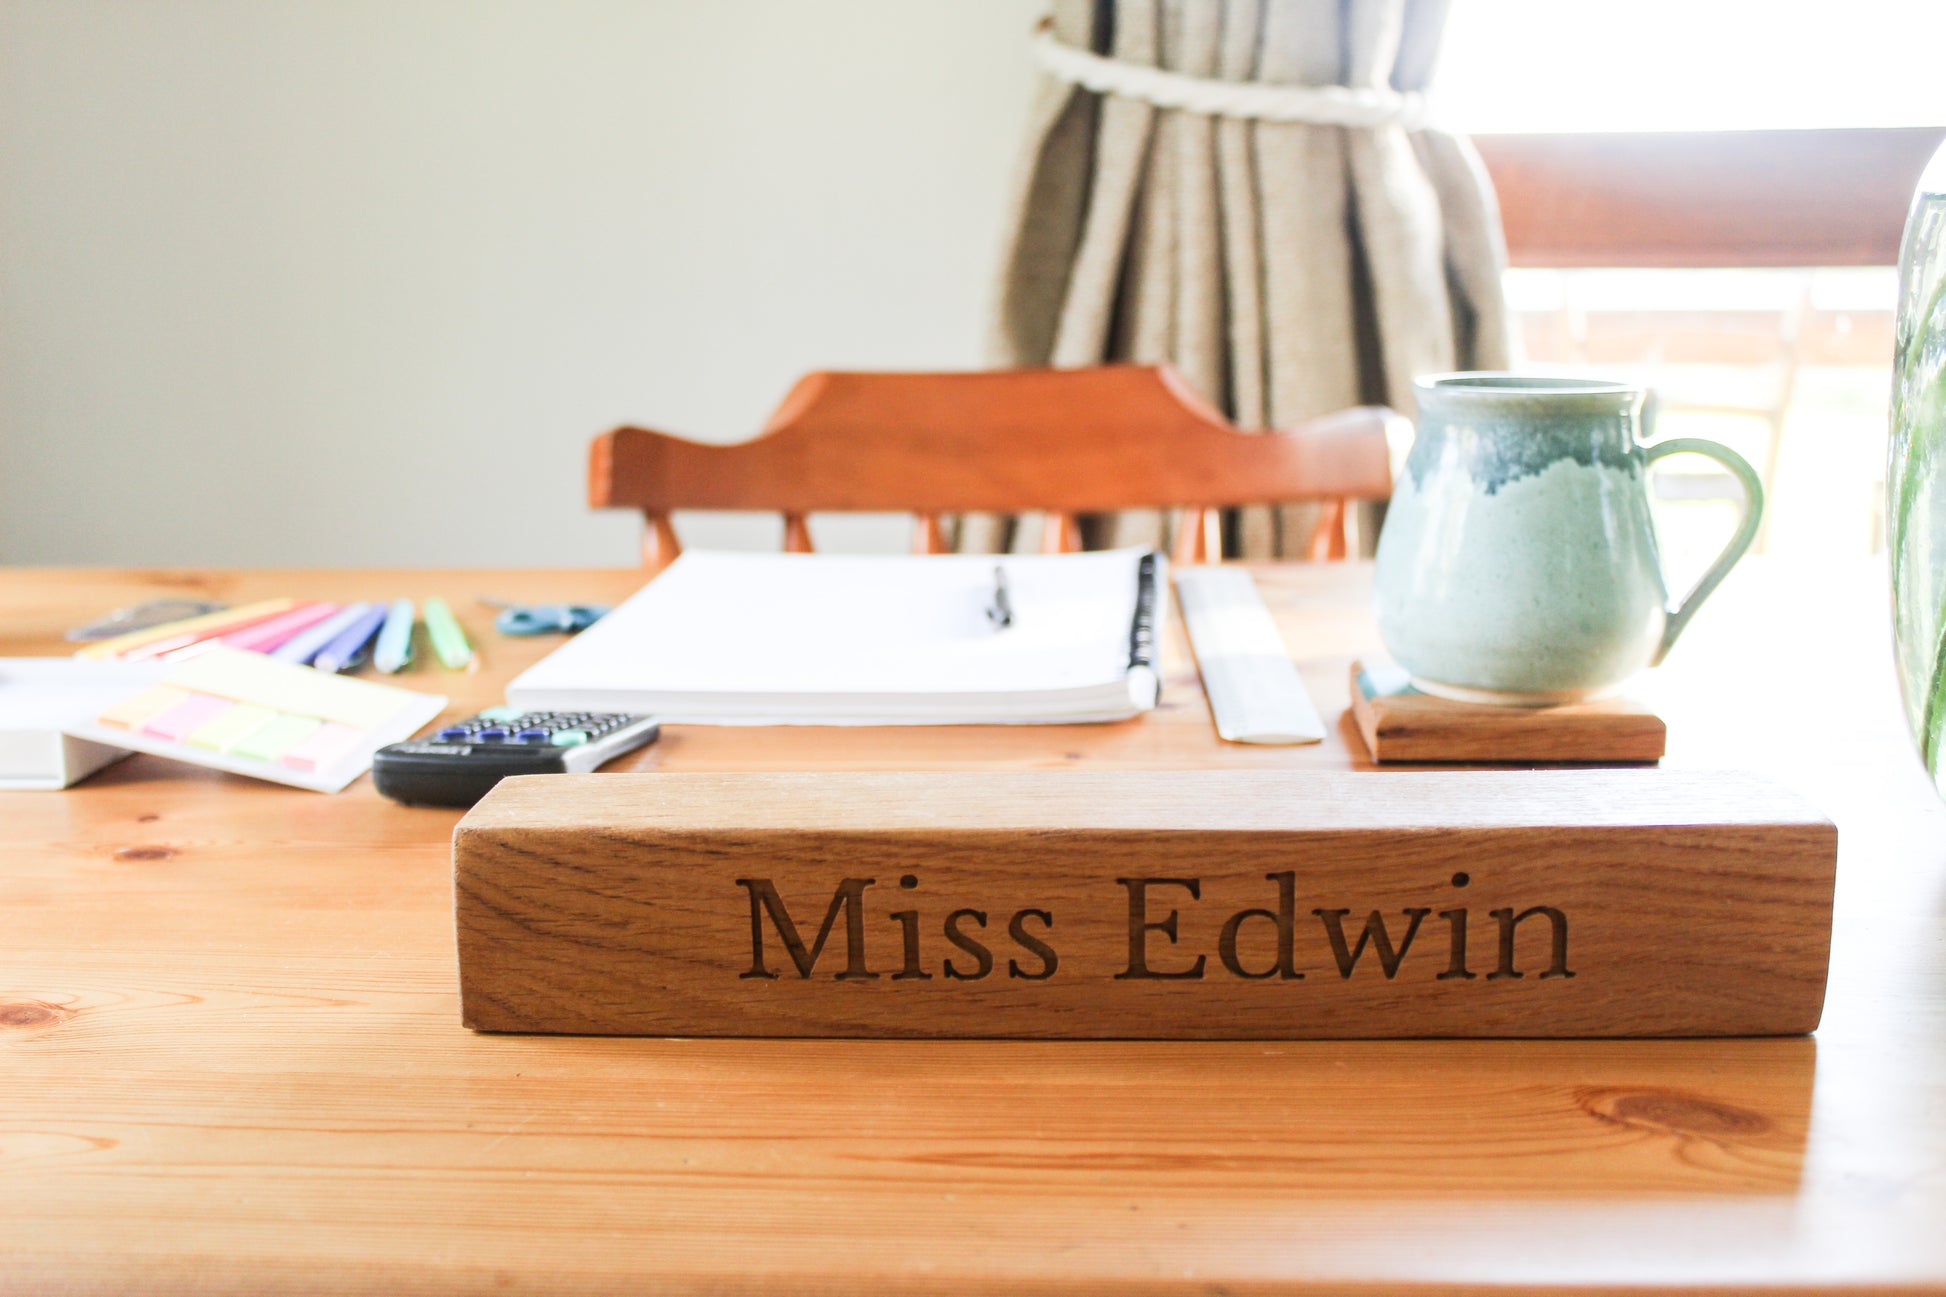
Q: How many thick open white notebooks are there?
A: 1